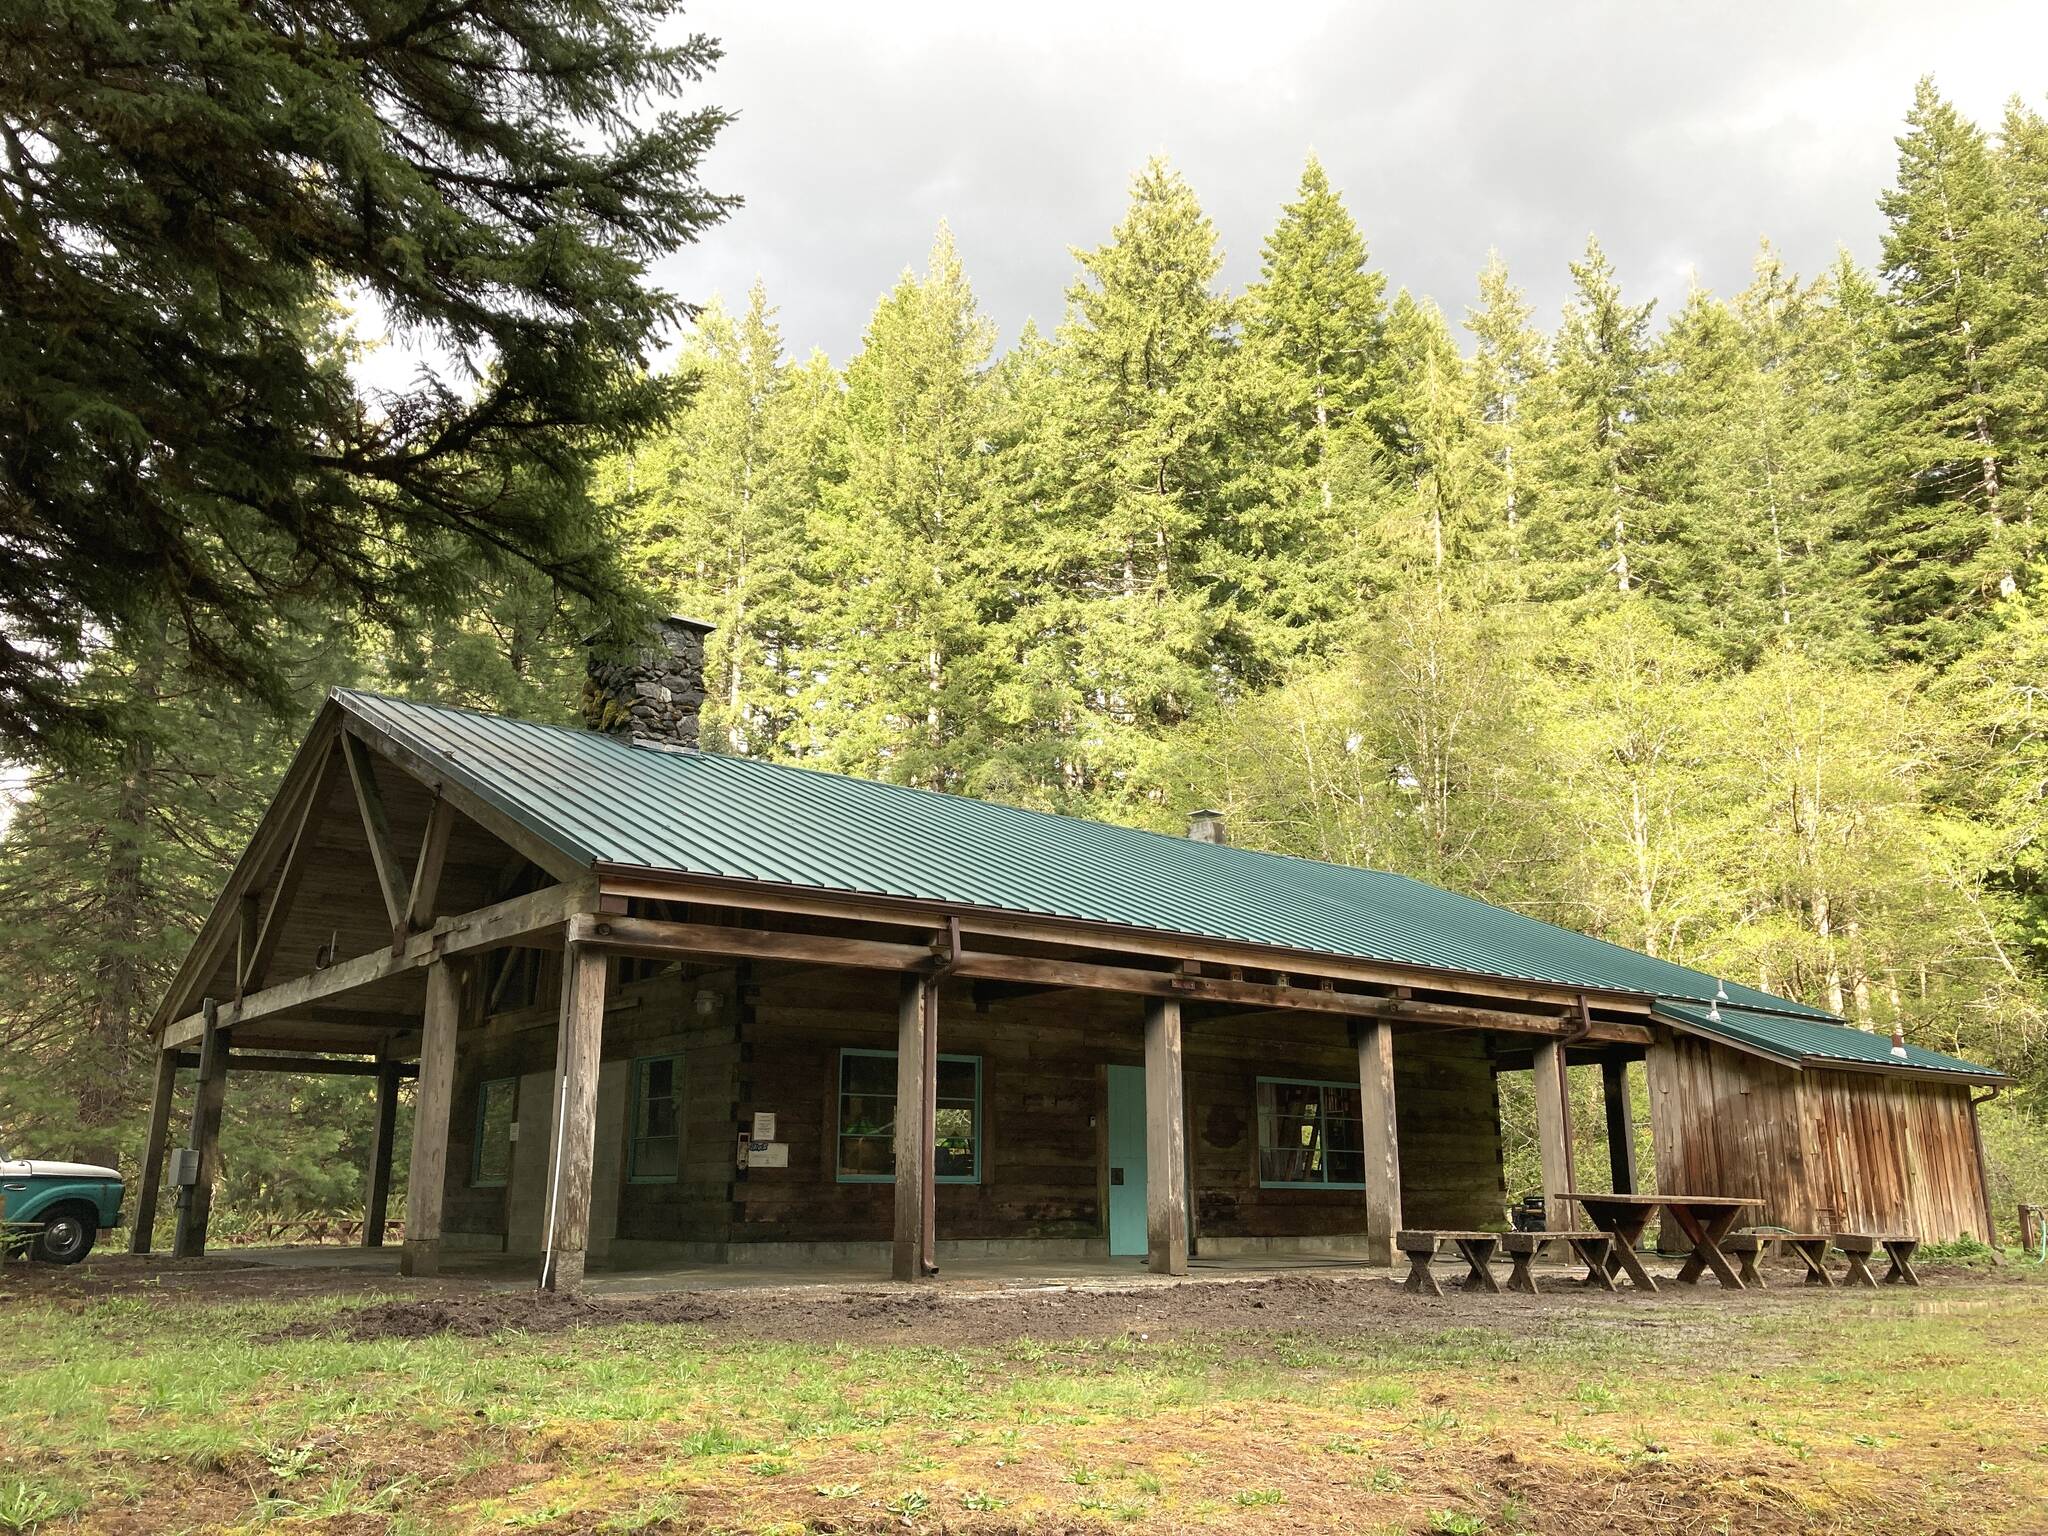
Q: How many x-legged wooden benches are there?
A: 4